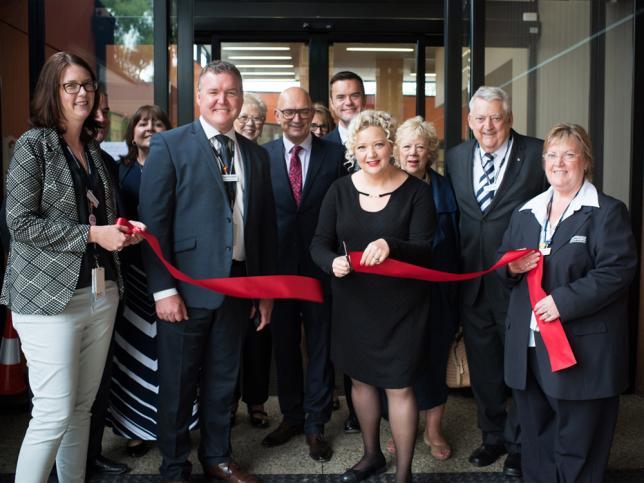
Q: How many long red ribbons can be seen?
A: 2